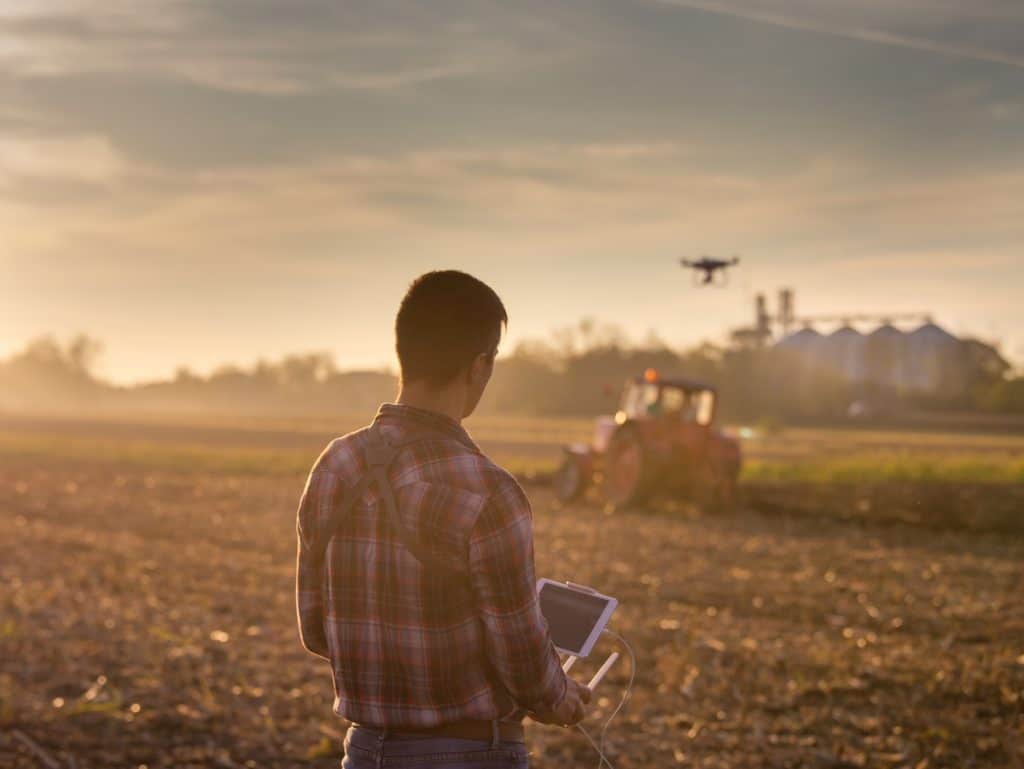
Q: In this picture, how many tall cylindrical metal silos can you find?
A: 4